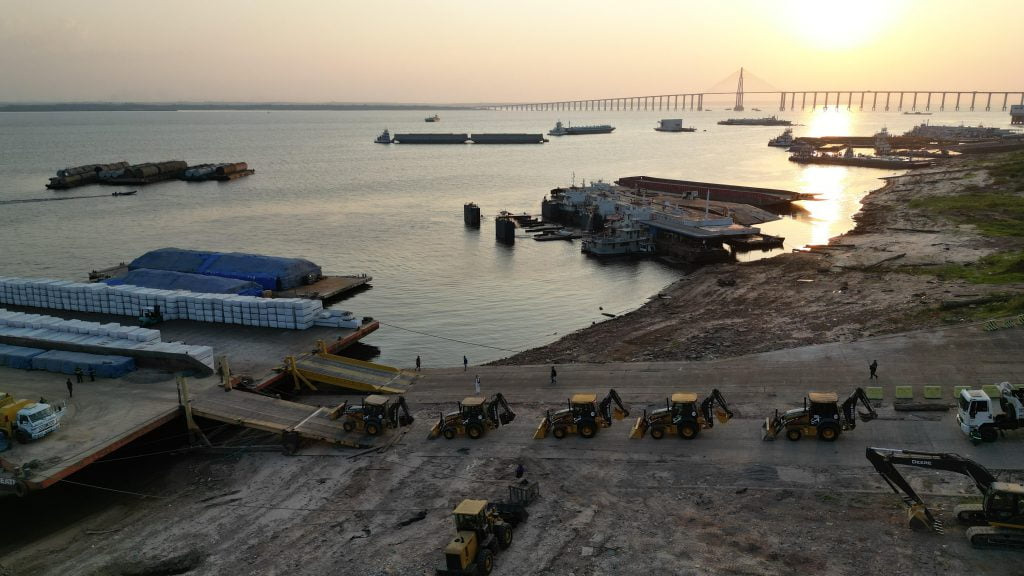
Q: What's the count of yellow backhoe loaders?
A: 5